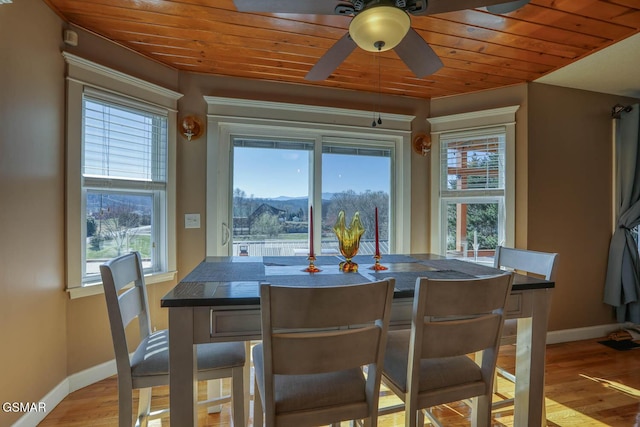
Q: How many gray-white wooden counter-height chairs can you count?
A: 4